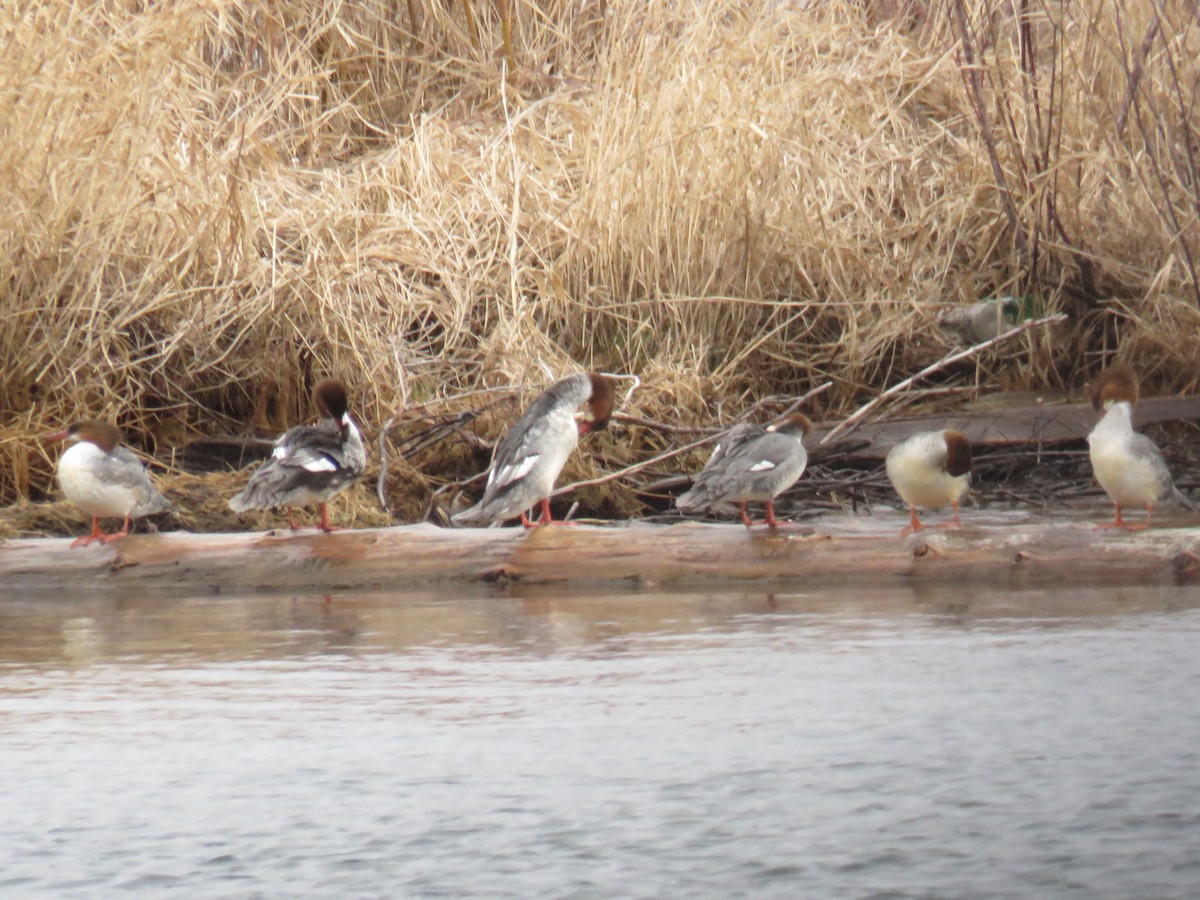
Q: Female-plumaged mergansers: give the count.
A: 6